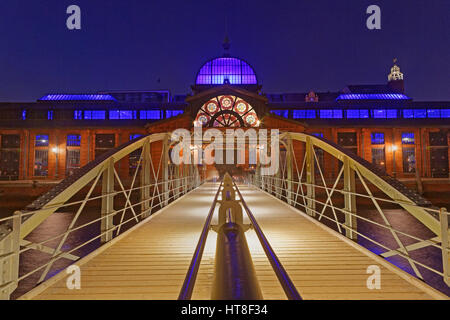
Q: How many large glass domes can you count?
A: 1